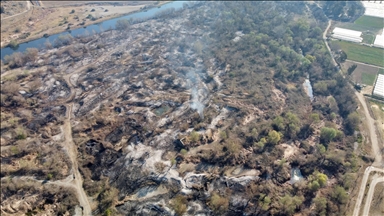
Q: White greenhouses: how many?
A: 4